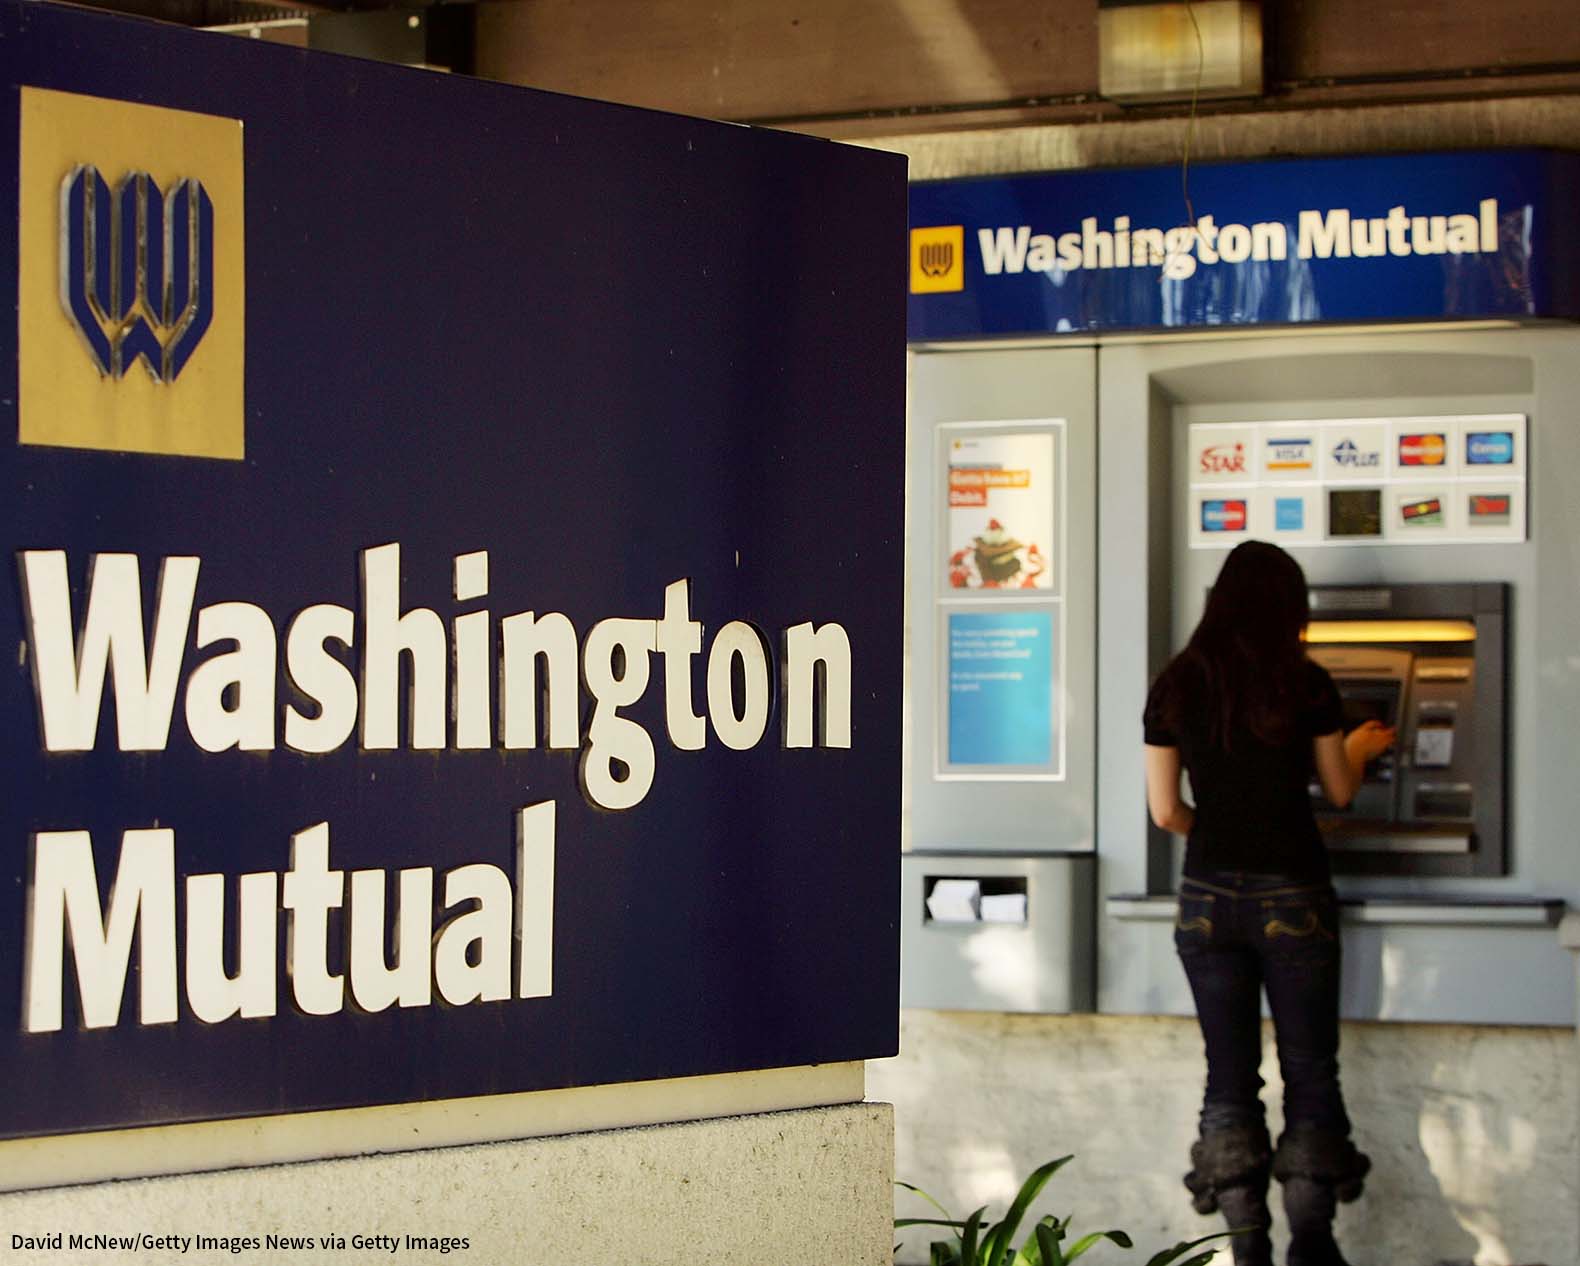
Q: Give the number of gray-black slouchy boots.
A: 2